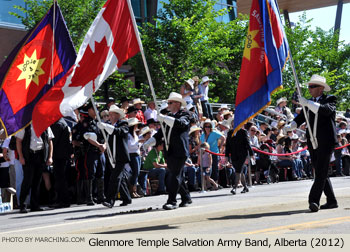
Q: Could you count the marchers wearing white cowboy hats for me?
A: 3